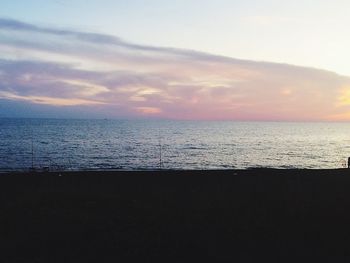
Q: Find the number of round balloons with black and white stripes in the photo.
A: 0